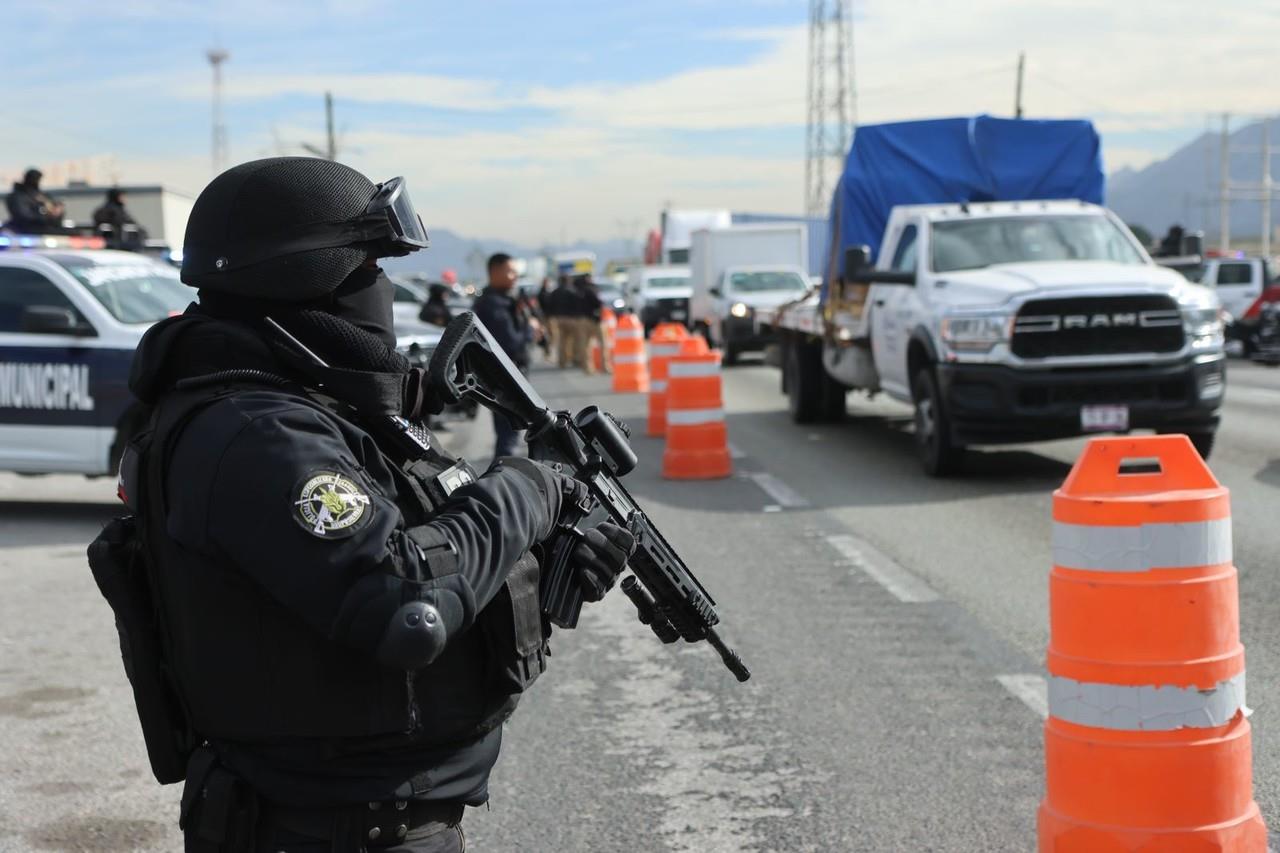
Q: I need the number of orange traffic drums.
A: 5